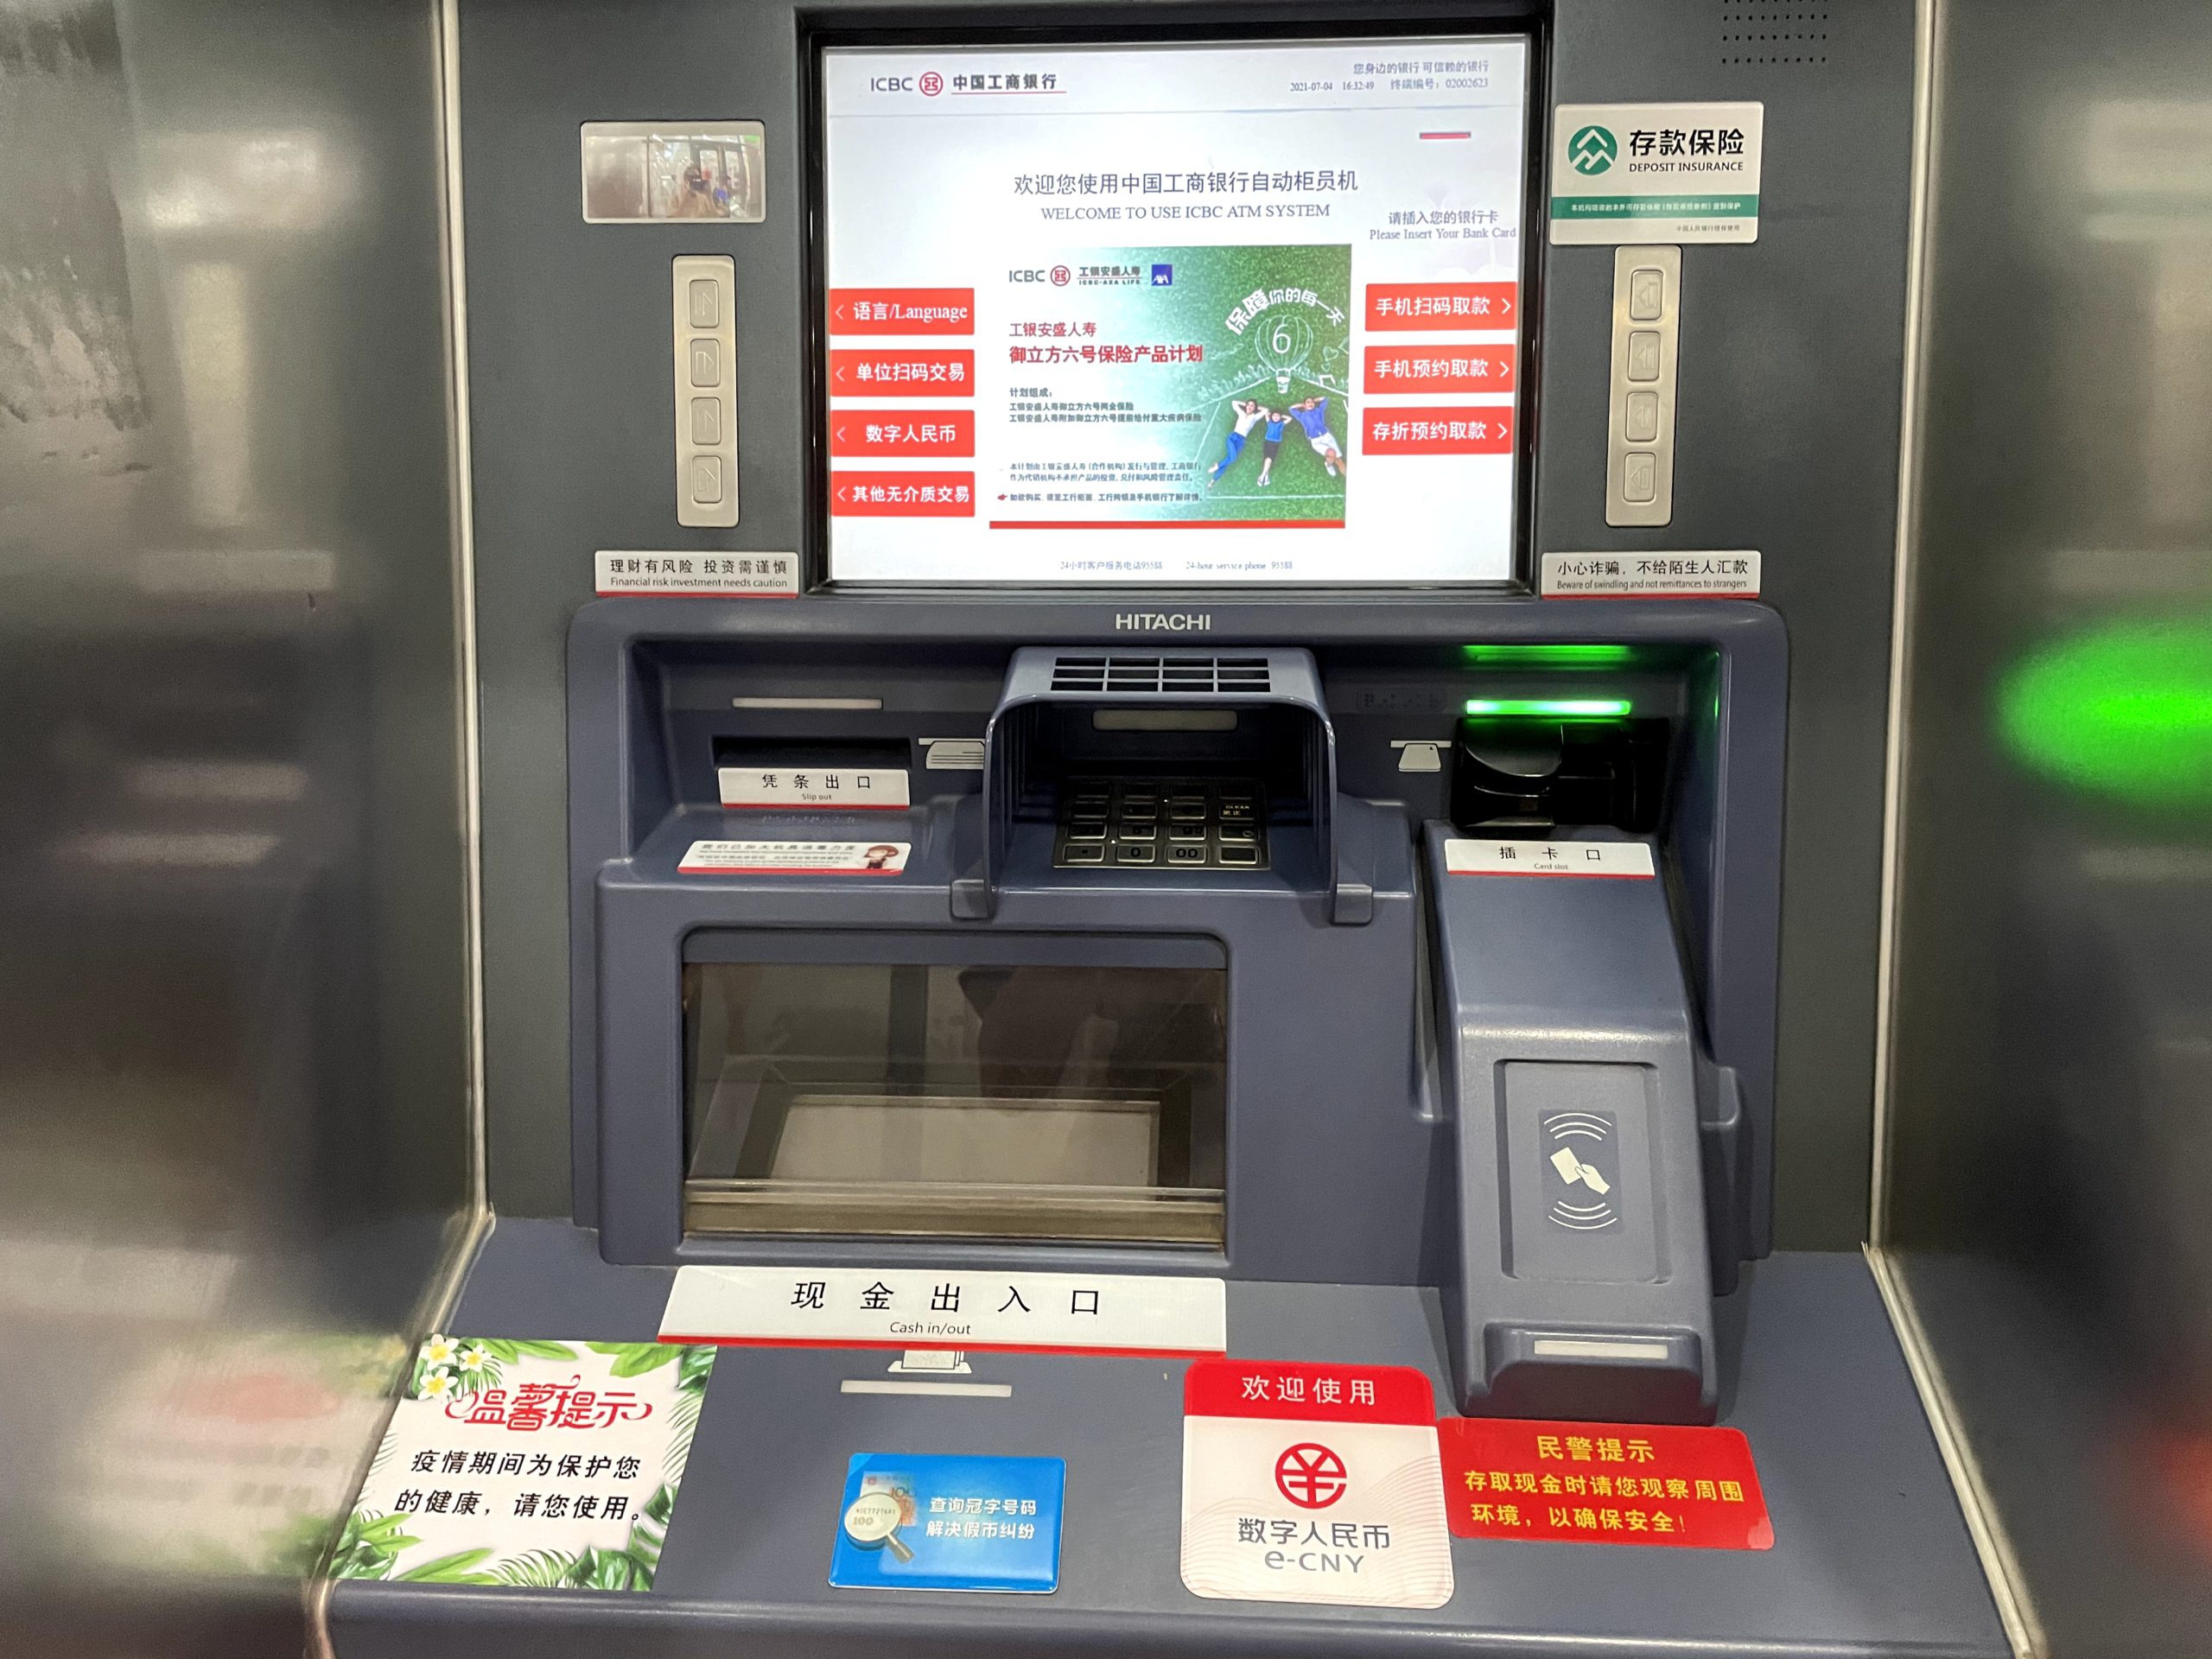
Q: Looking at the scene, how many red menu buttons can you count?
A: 7